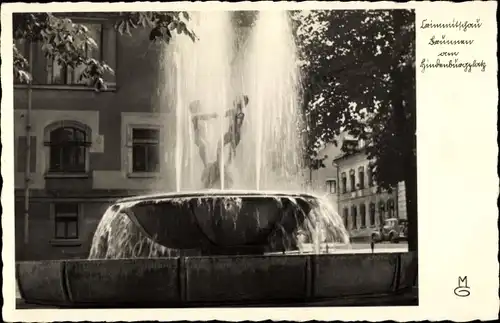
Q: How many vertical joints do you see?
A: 4